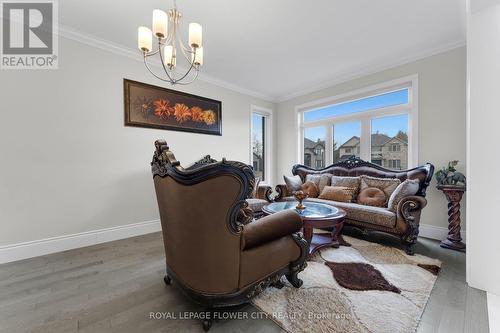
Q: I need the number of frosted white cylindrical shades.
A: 5